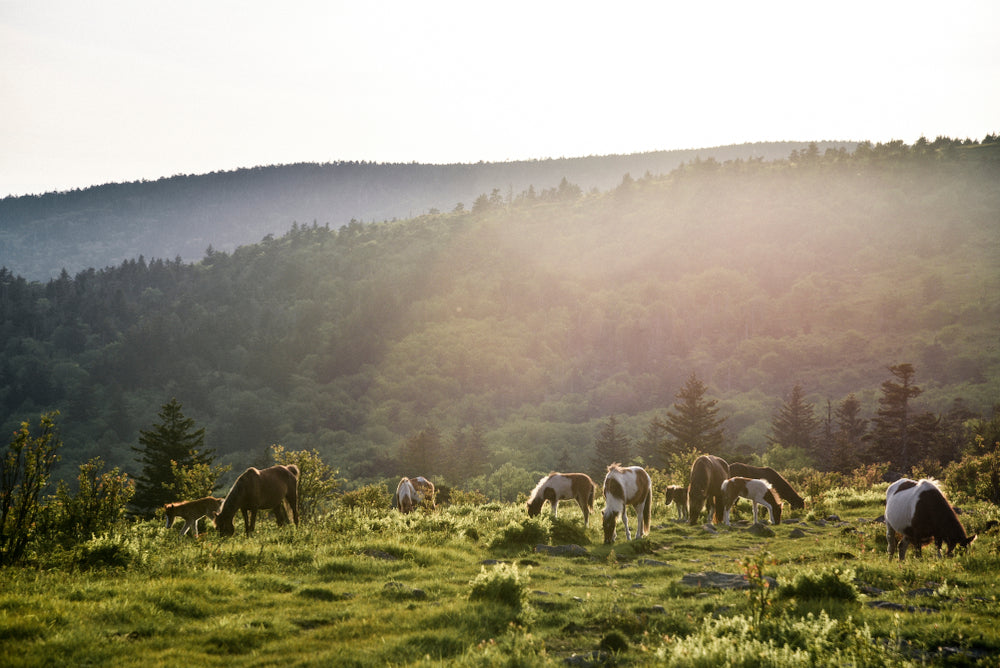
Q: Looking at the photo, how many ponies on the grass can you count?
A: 10